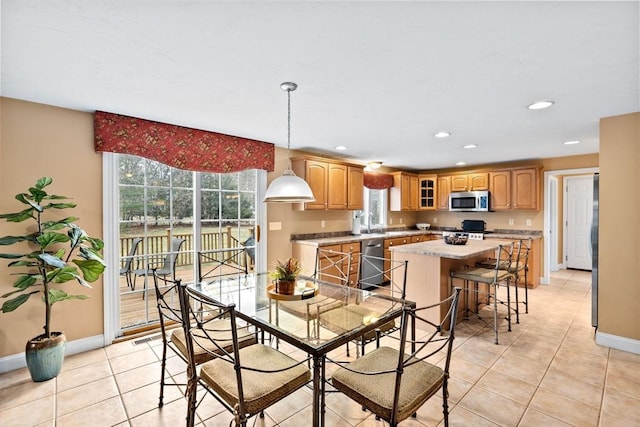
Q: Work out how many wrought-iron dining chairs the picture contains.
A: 6